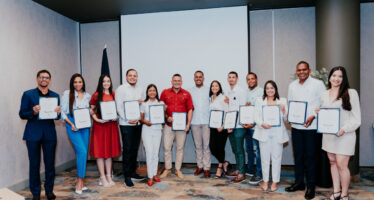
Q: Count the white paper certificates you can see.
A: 12